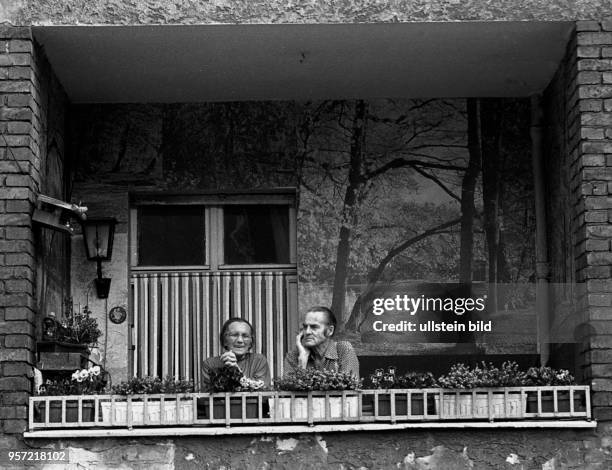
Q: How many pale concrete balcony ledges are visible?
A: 1